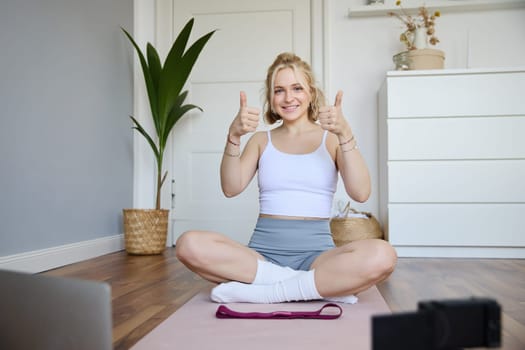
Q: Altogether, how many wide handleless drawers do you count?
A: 4